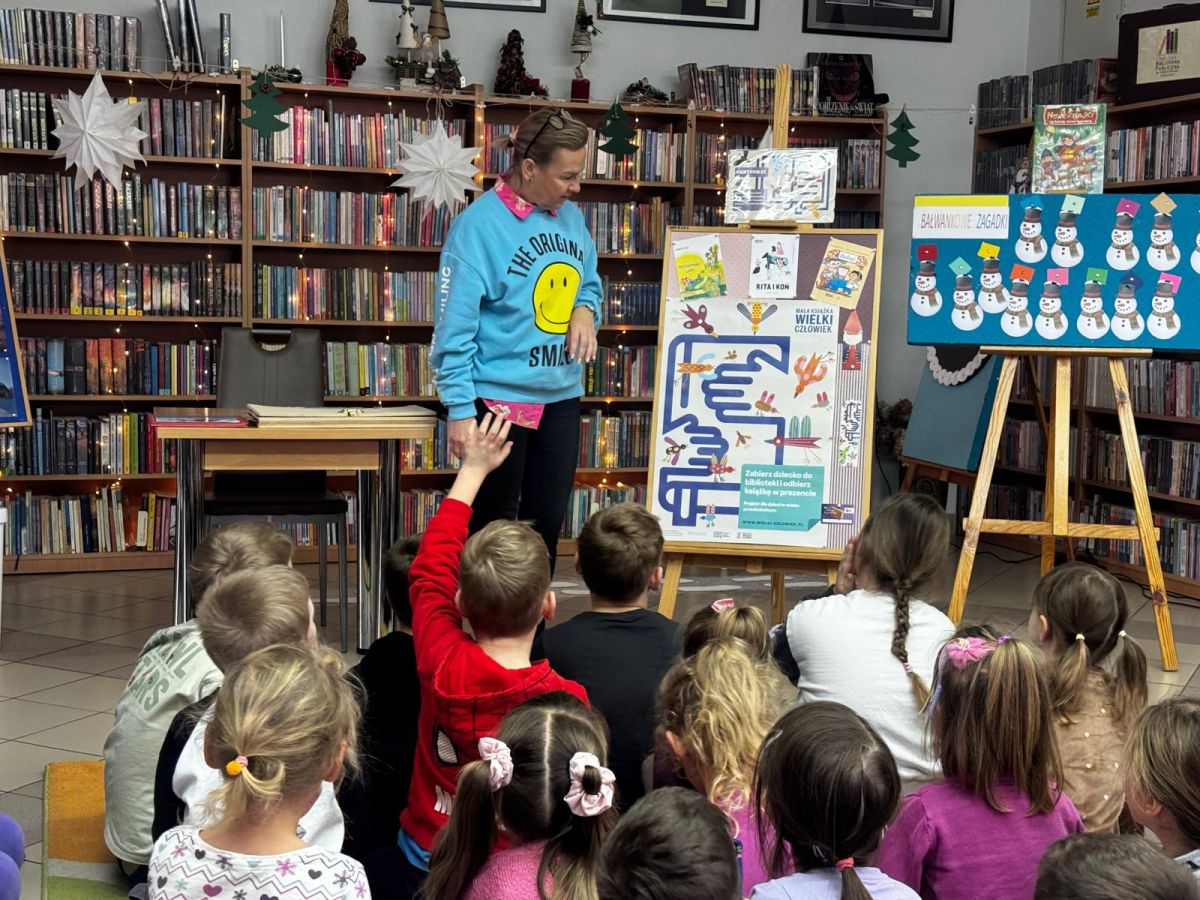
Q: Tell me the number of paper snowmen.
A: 13